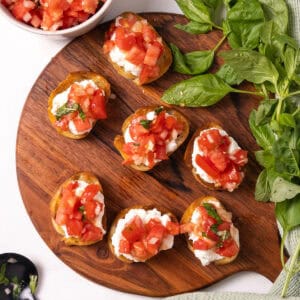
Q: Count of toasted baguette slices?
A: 7